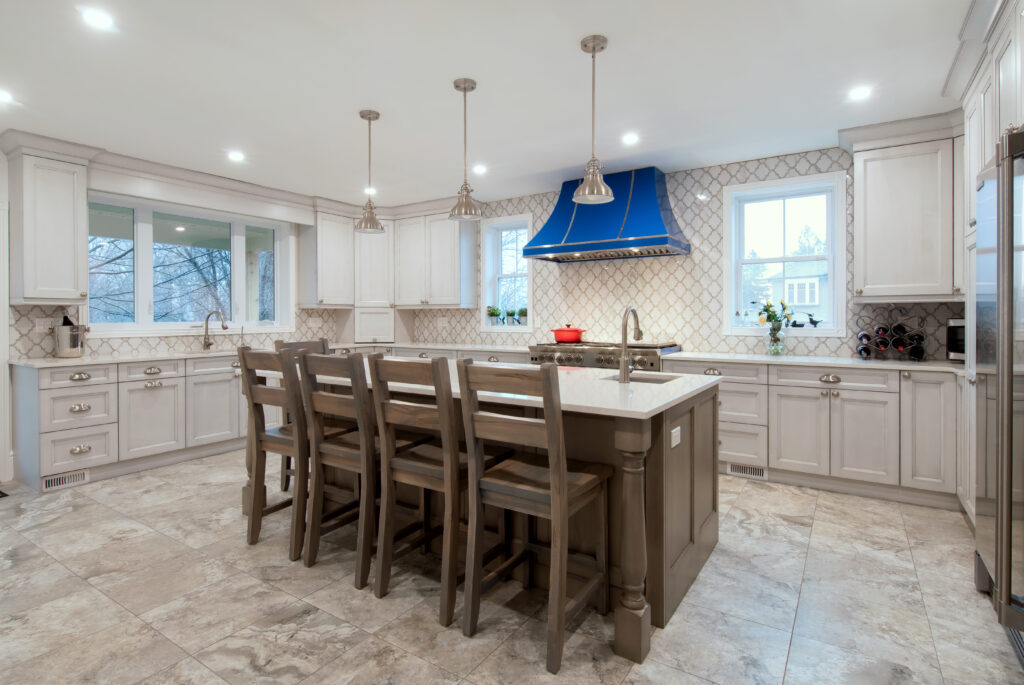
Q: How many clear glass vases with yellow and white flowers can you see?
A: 1